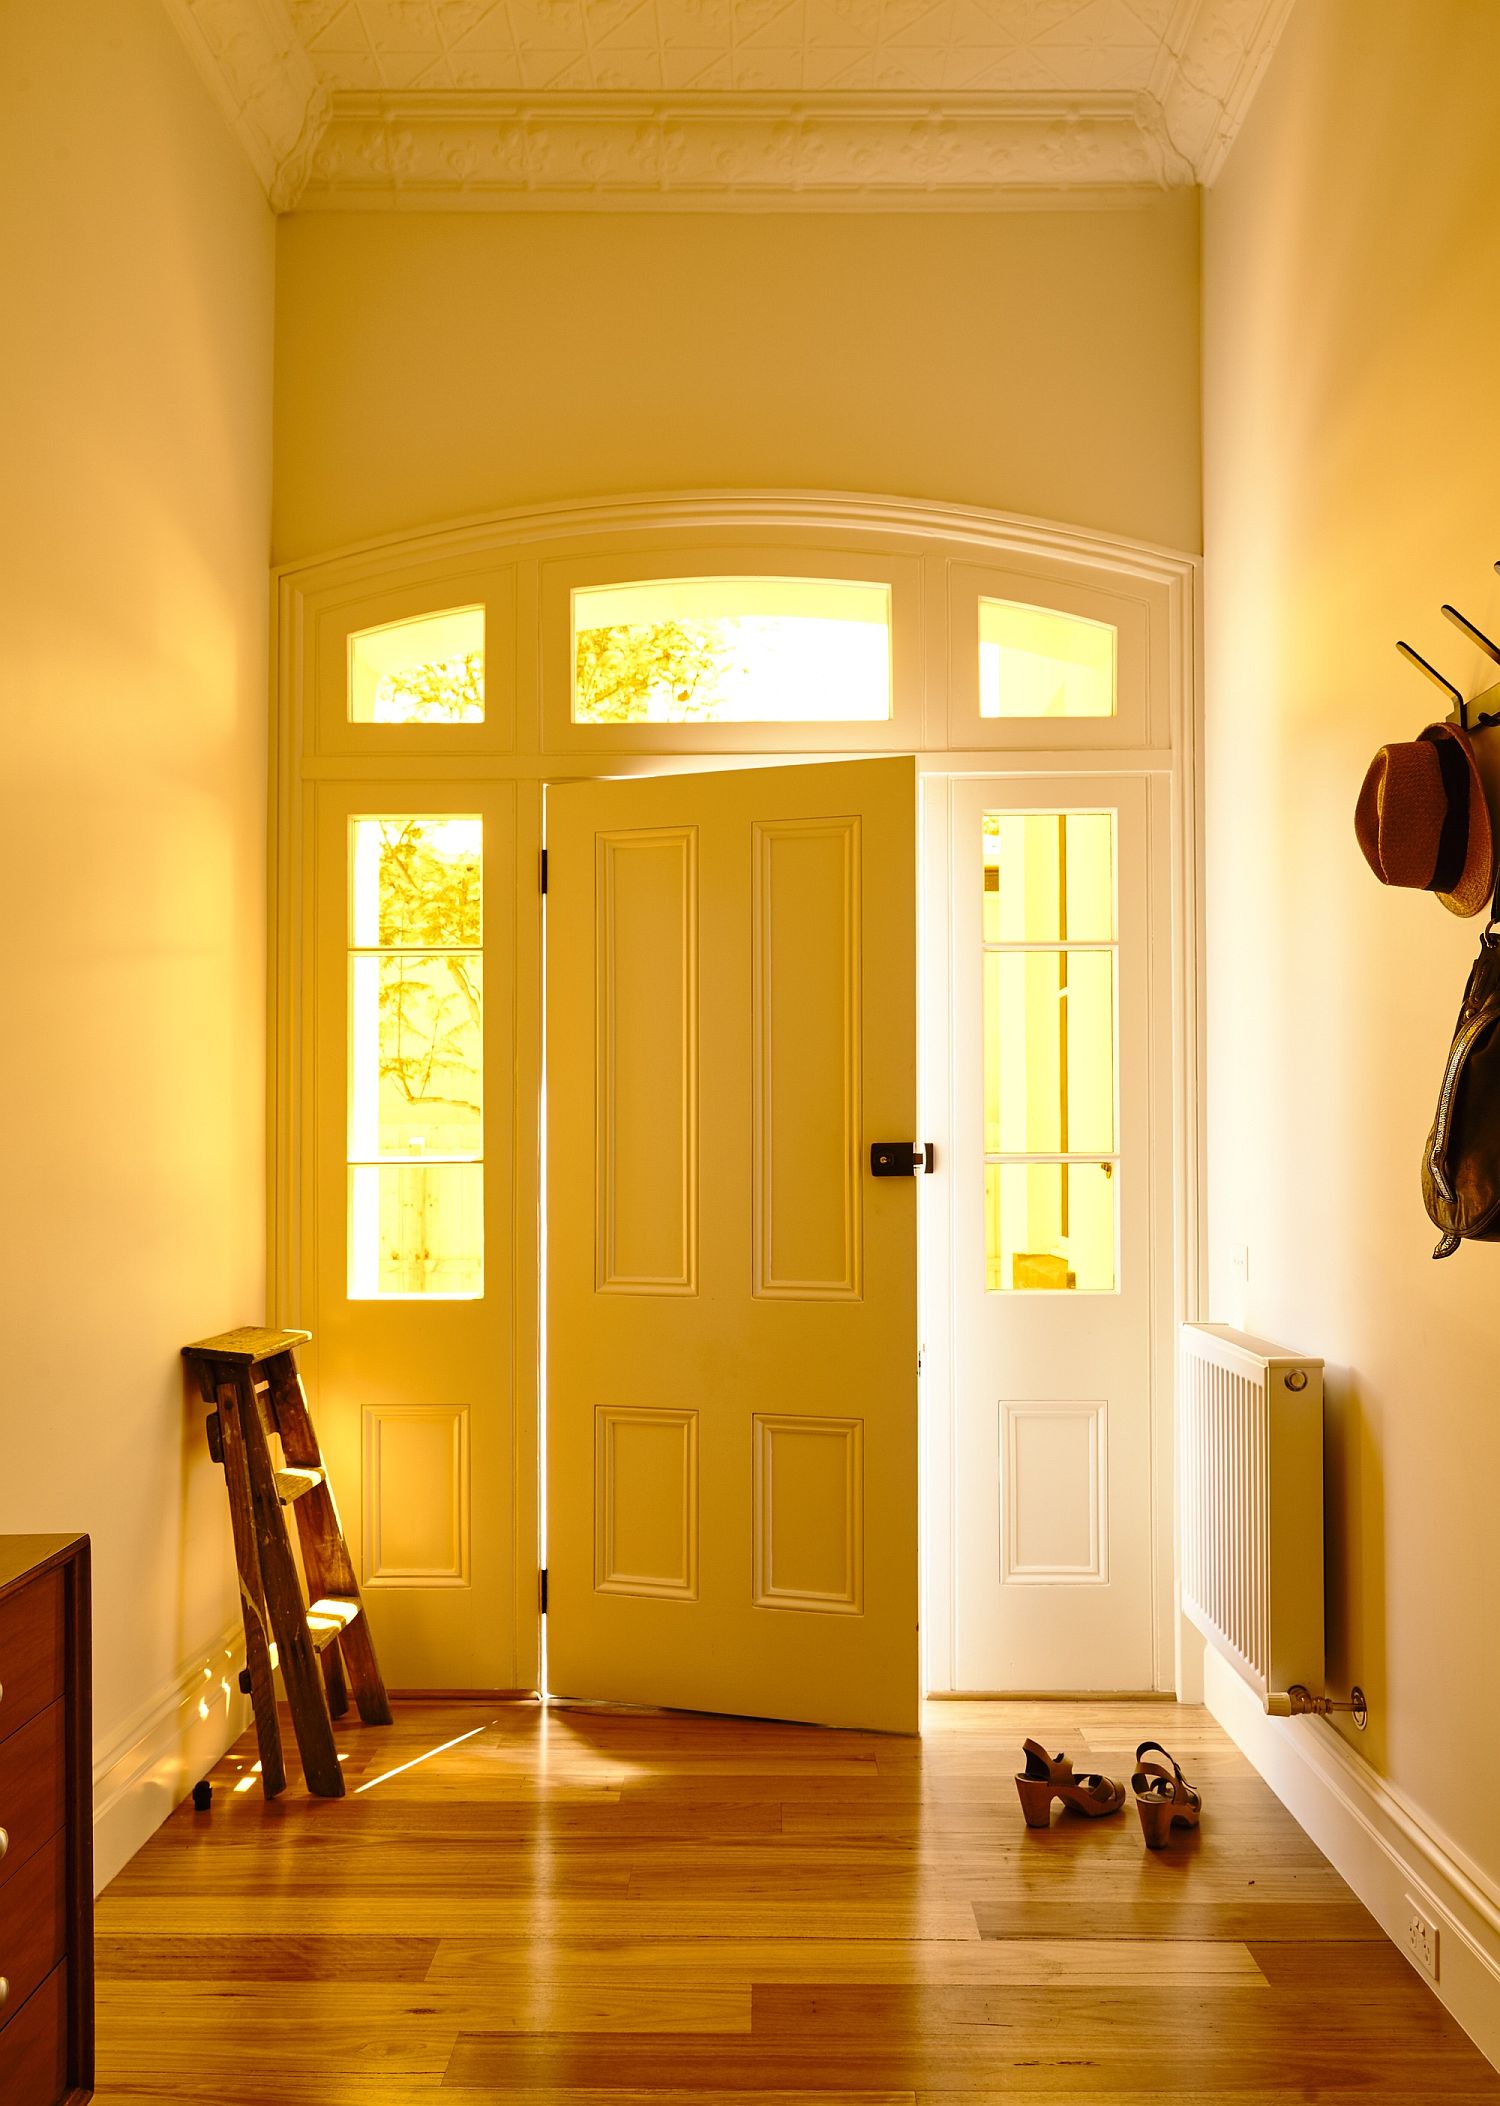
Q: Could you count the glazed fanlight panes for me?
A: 3